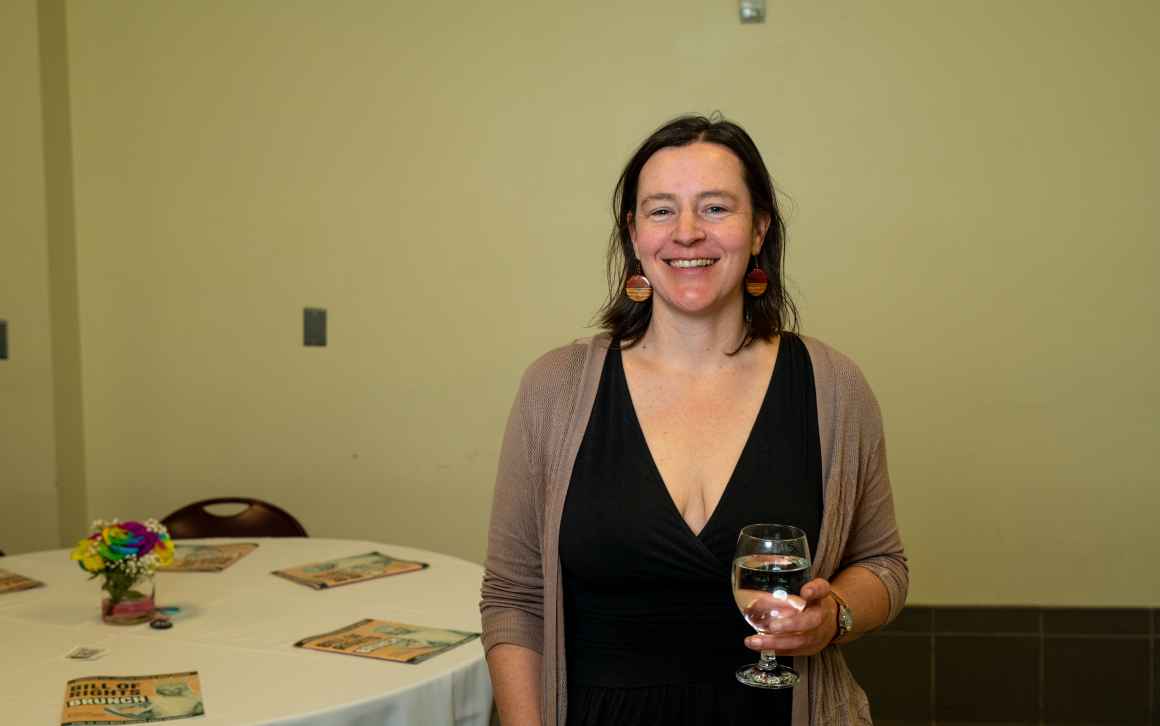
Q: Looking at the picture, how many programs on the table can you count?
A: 5